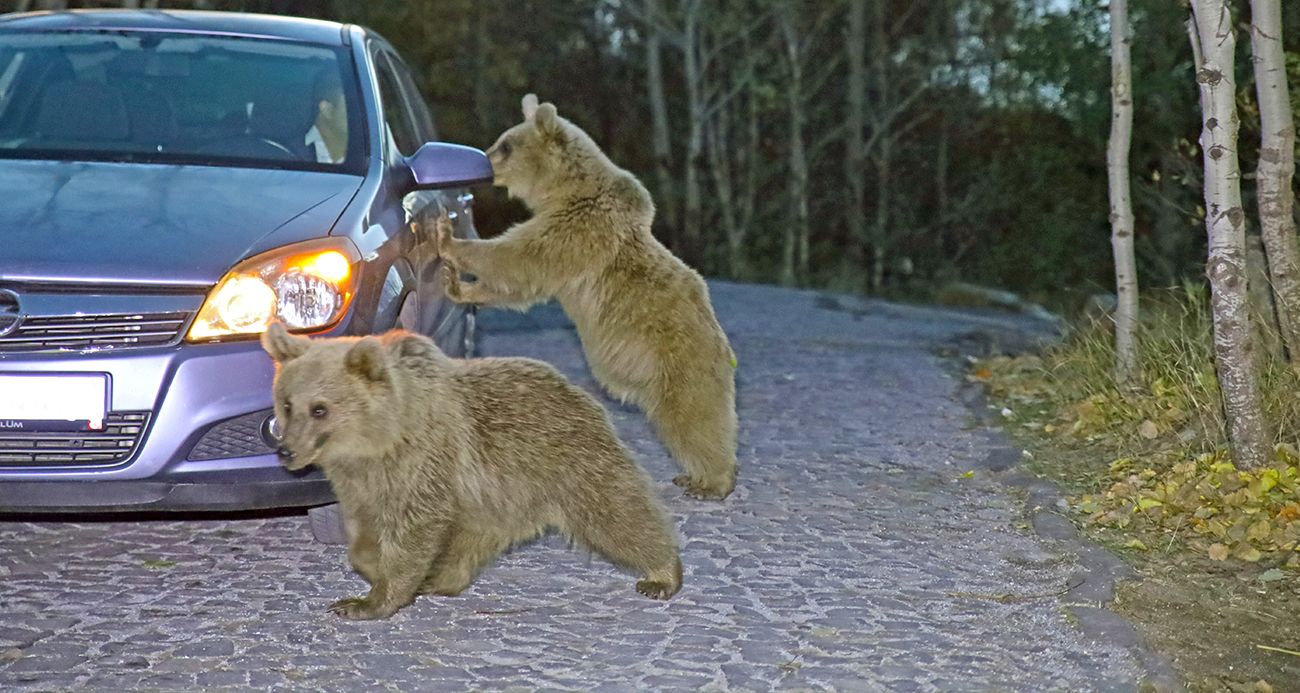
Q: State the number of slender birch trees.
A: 3